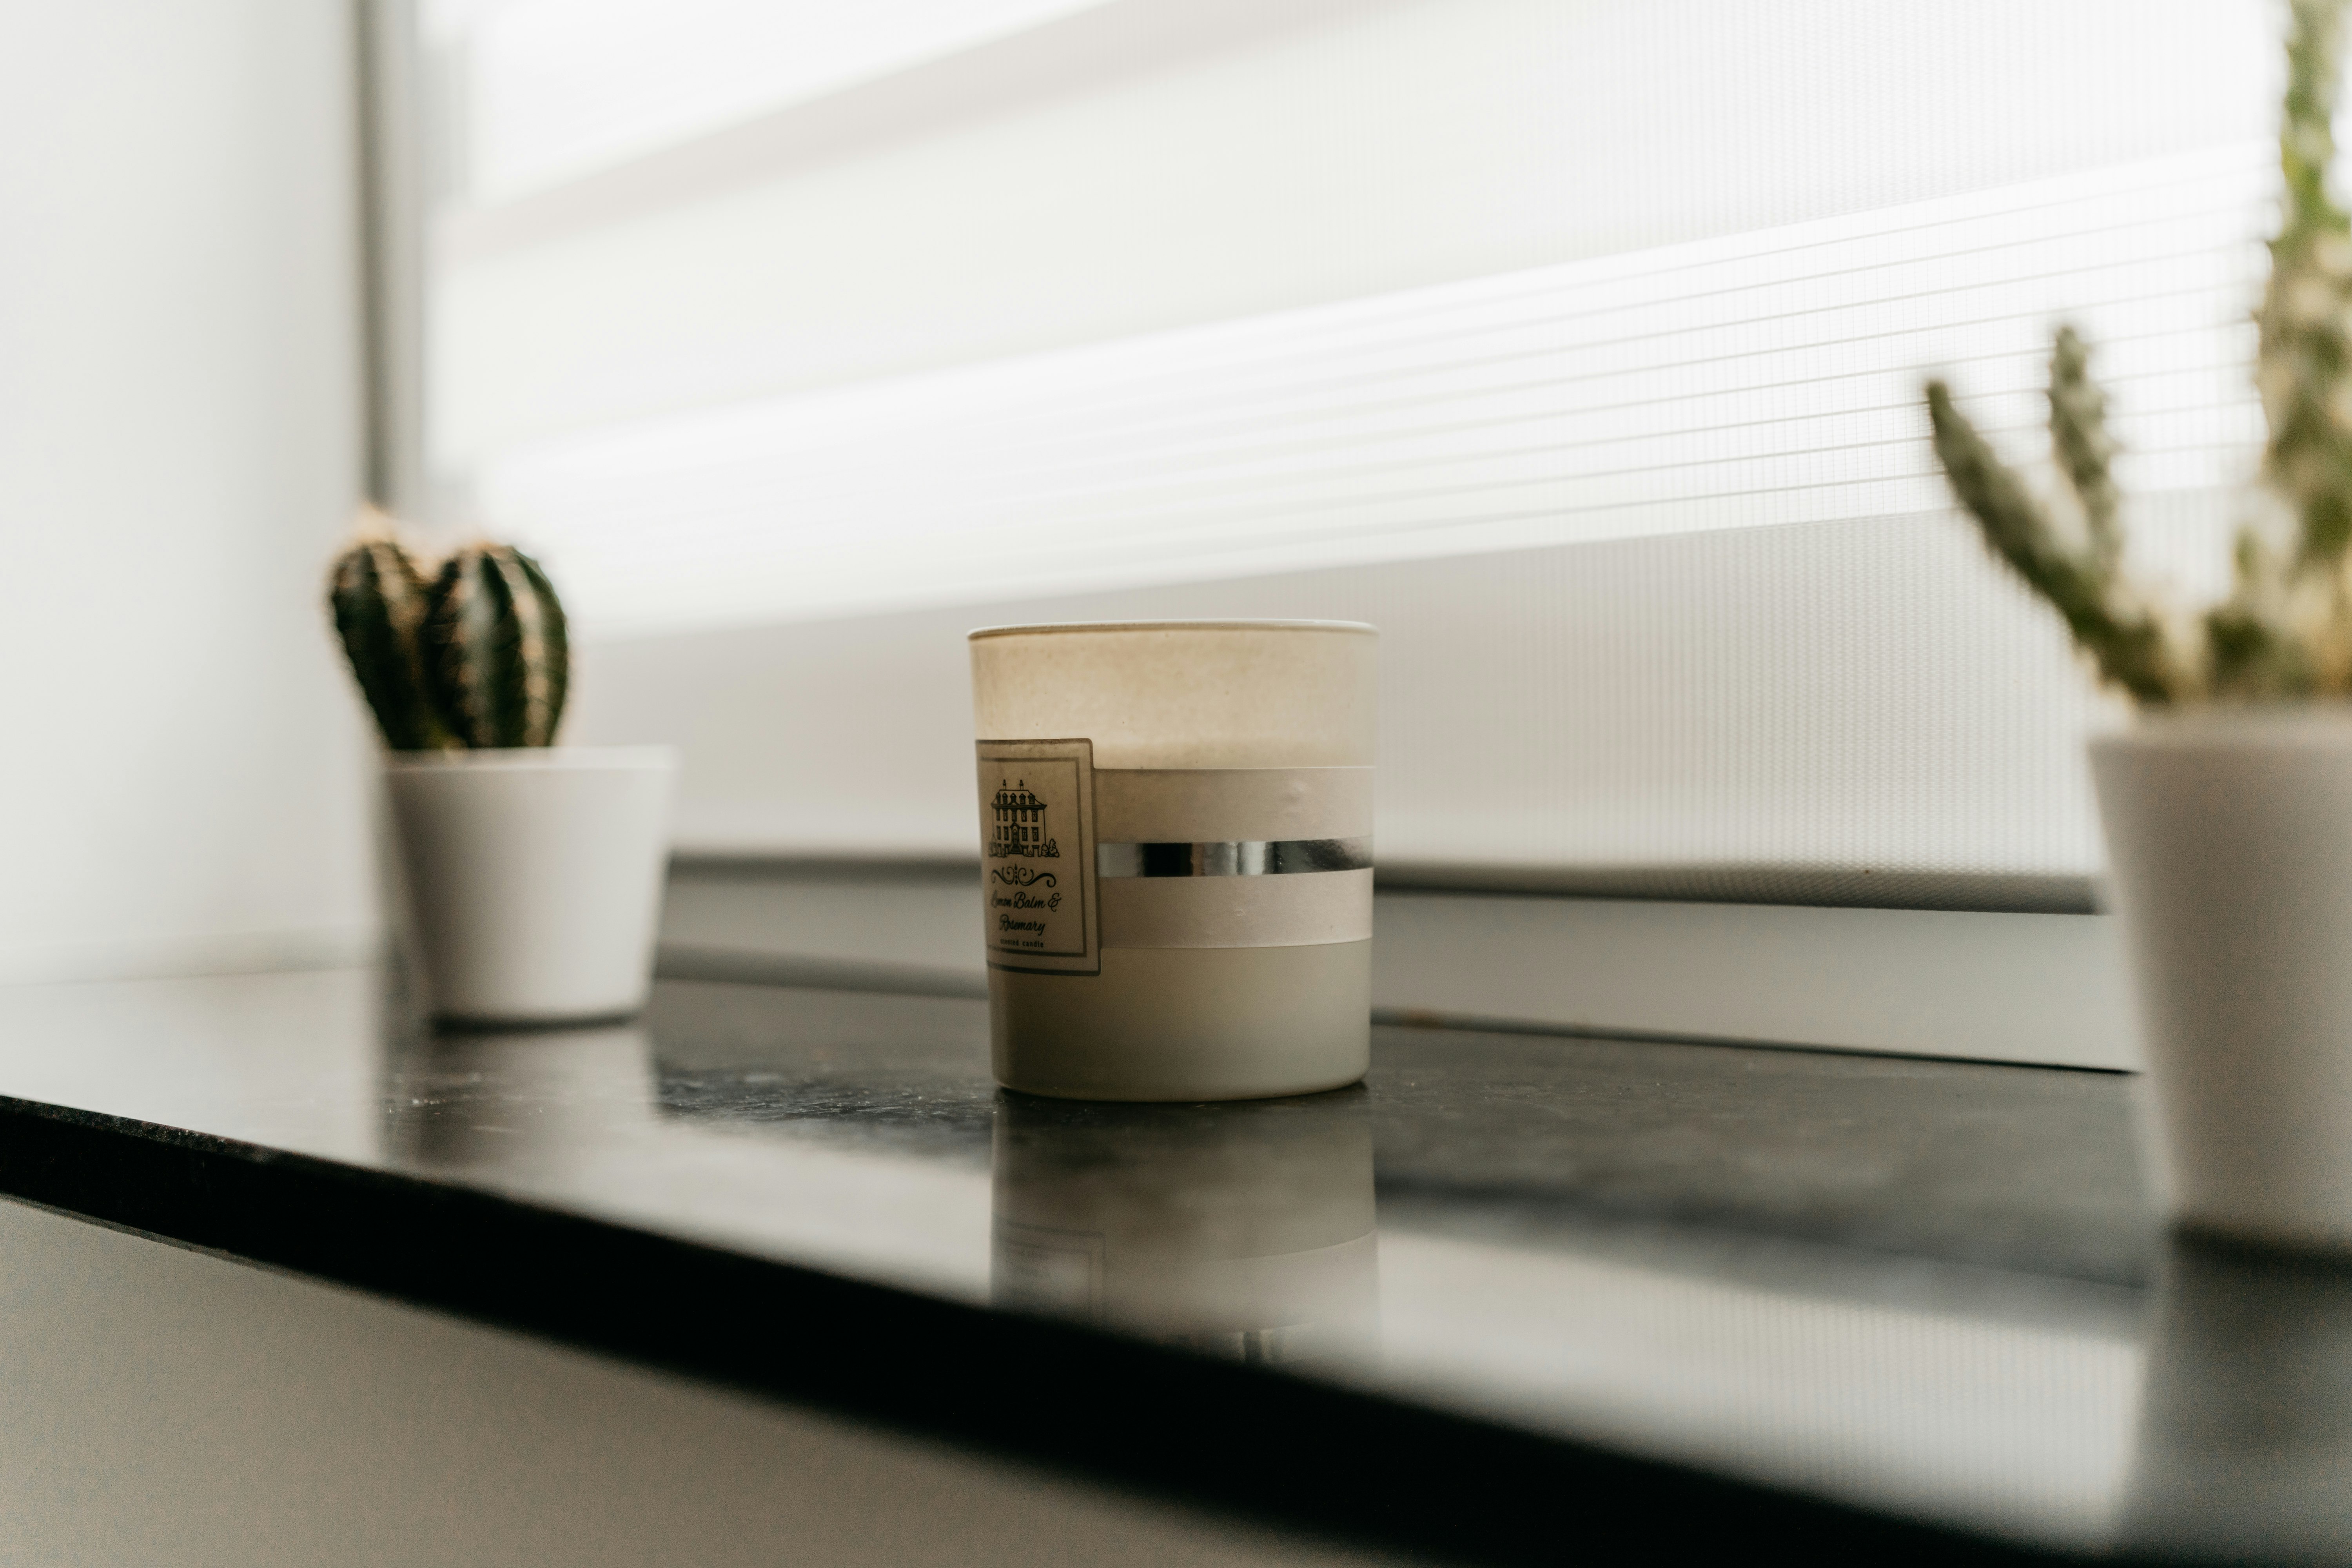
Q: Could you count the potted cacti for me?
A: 2